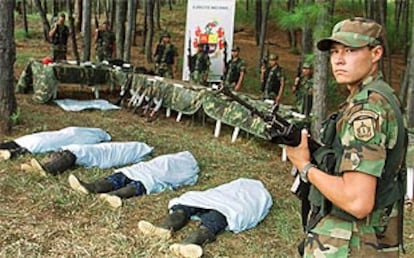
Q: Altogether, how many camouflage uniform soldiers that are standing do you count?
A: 8